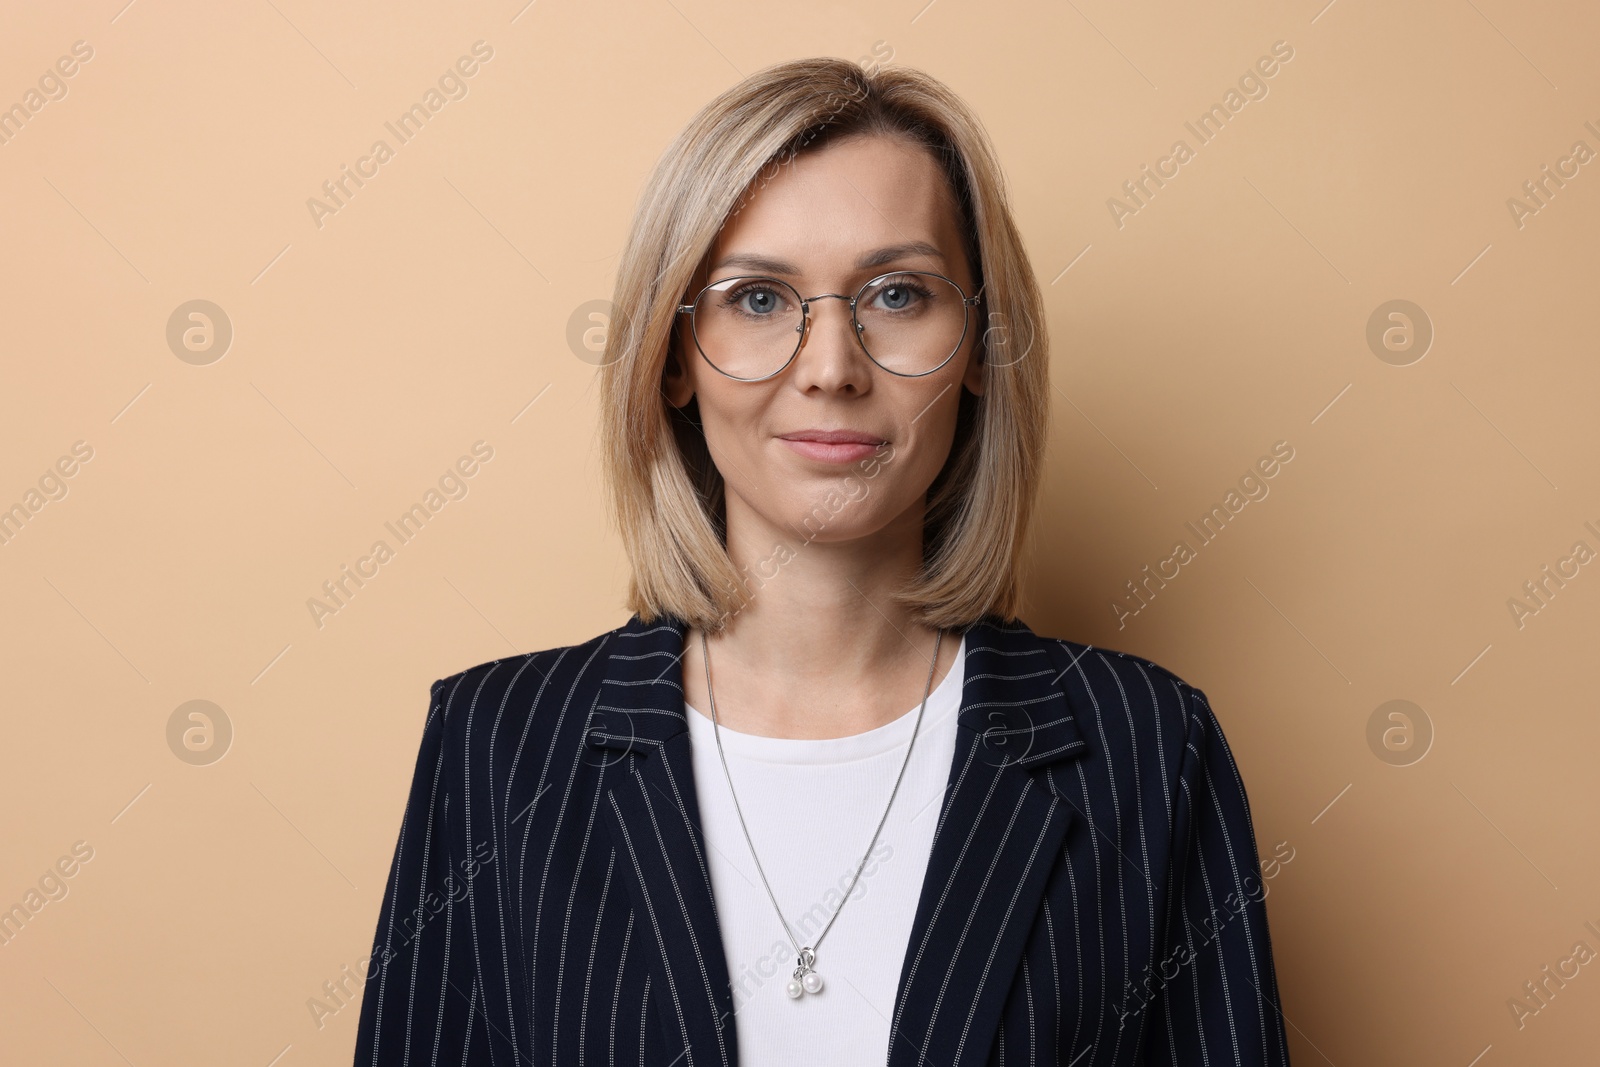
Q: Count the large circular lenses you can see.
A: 2